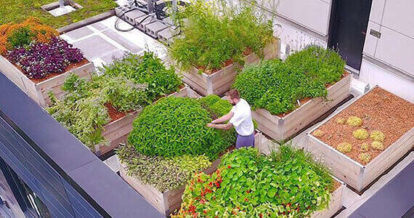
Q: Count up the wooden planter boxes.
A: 7